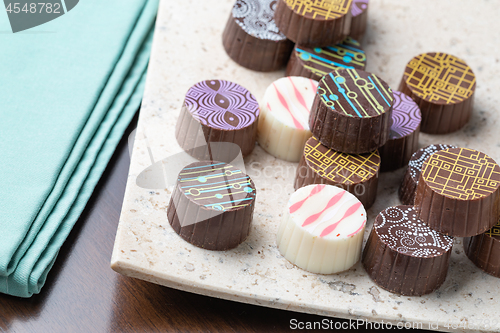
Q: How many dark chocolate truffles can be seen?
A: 14